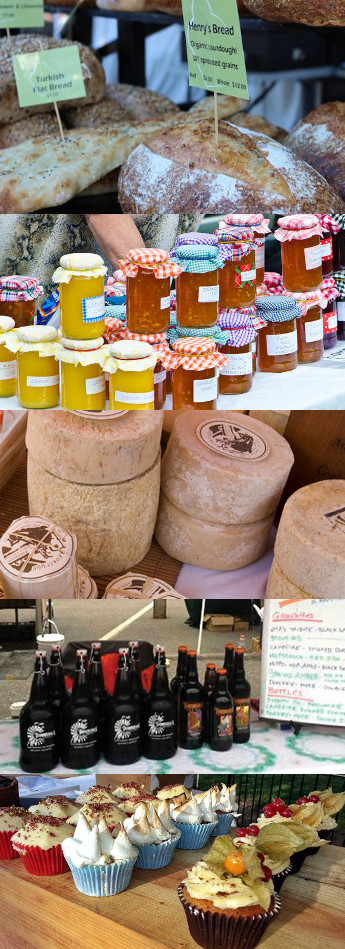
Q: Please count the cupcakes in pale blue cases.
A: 4